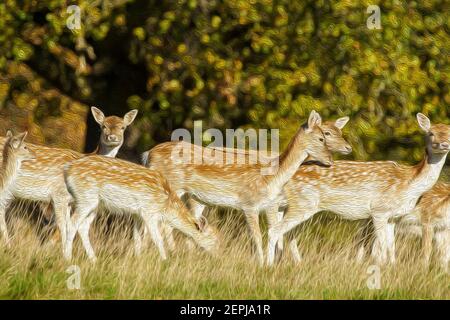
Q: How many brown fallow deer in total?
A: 7